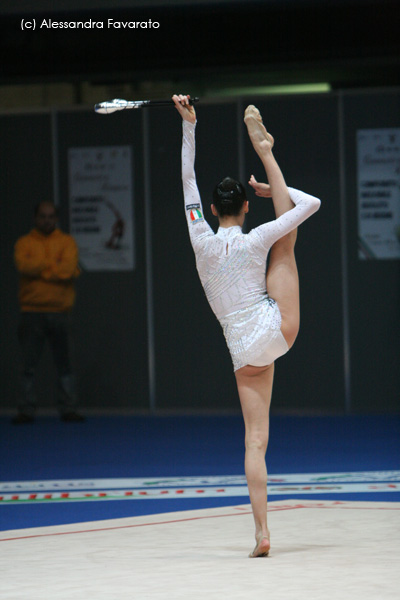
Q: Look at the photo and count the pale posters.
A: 2